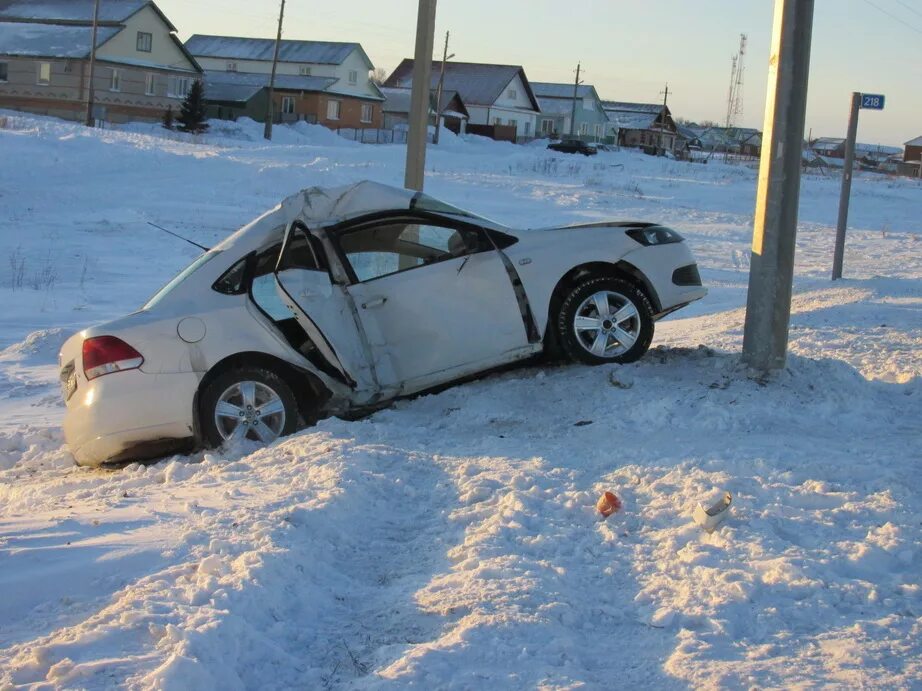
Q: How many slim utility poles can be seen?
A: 5